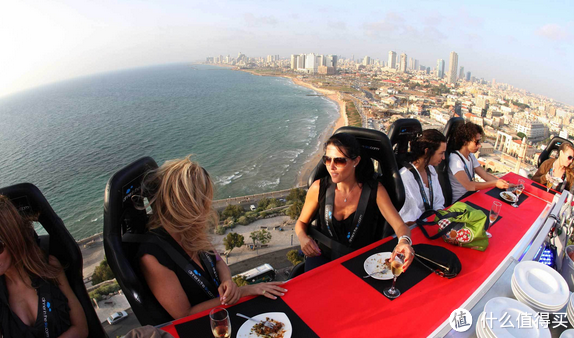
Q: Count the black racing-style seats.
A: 6